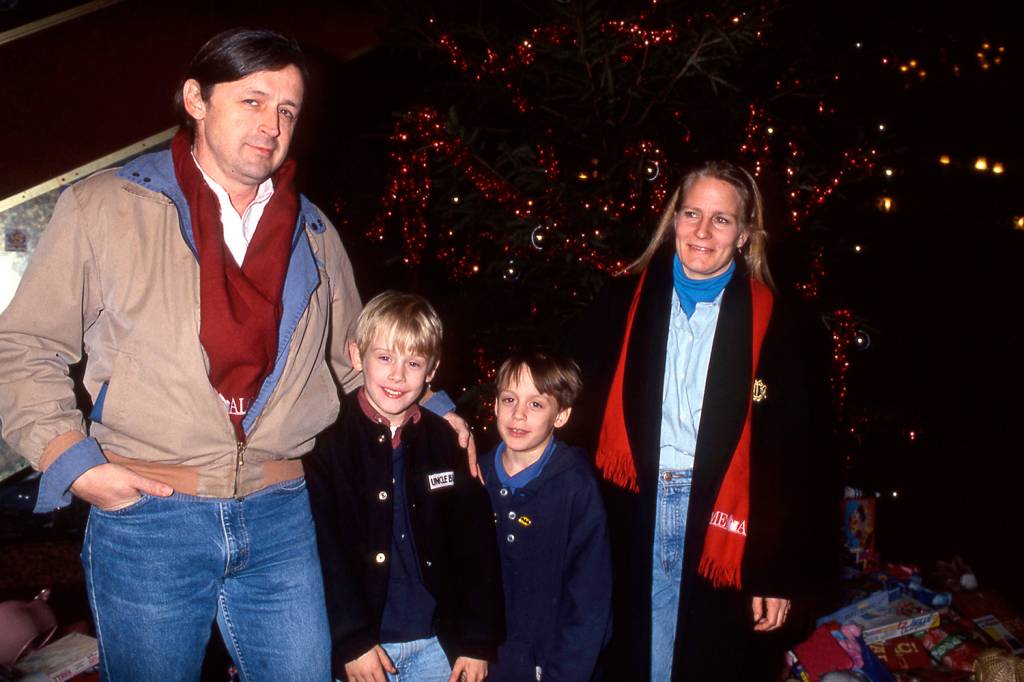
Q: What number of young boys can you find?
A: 2